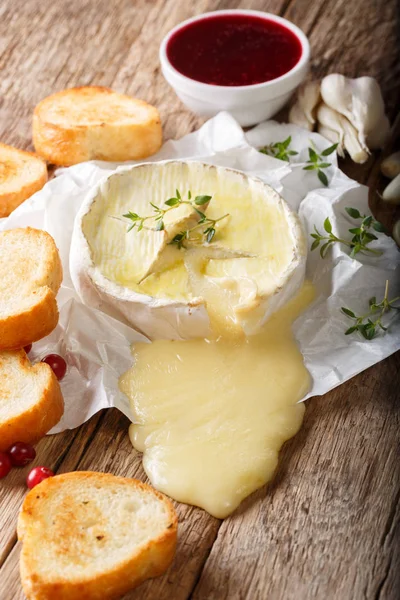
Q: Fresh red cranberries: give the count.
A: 5